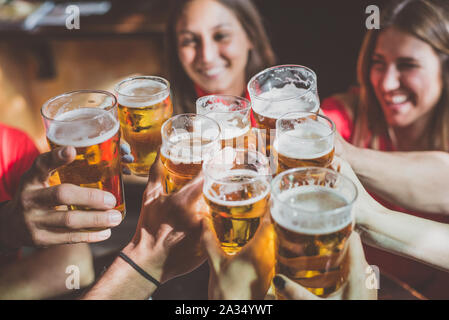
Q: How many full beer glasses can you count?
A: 8